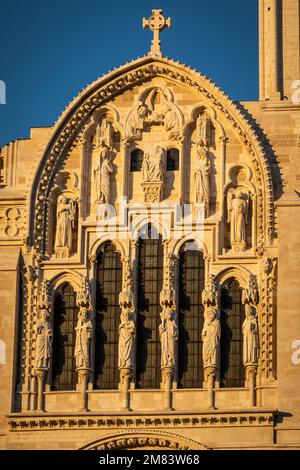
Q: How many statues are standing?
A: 10